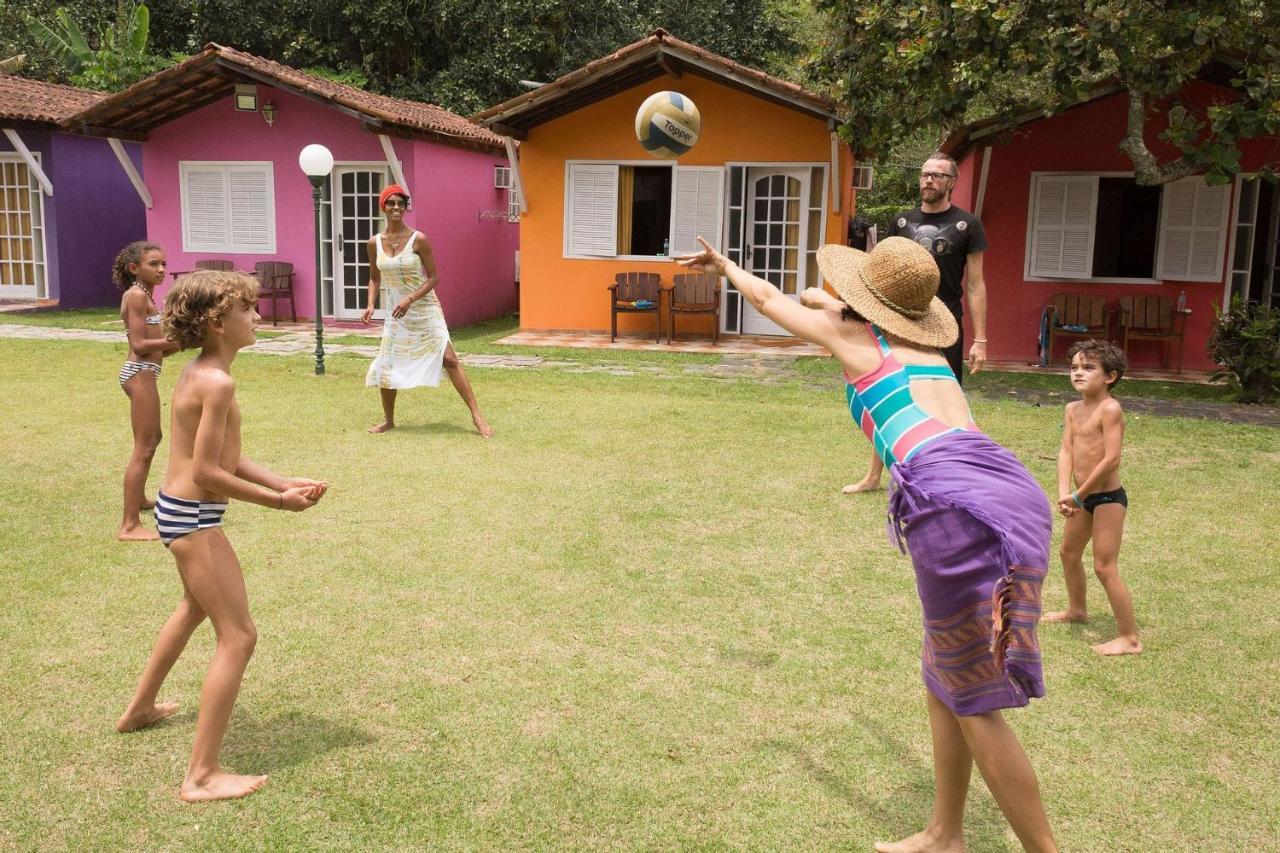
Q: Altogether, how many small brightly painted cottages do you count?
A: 4